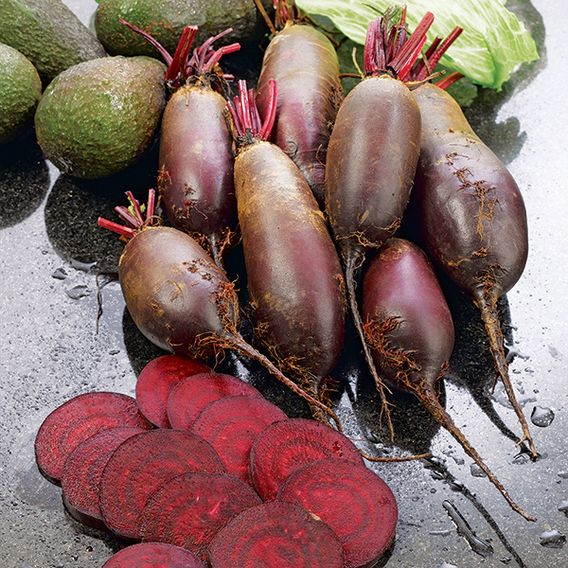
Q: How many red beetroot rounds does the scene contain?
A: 11